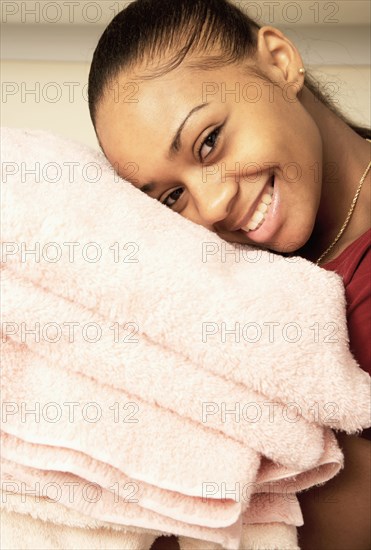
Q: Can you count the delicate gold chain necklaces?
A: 1